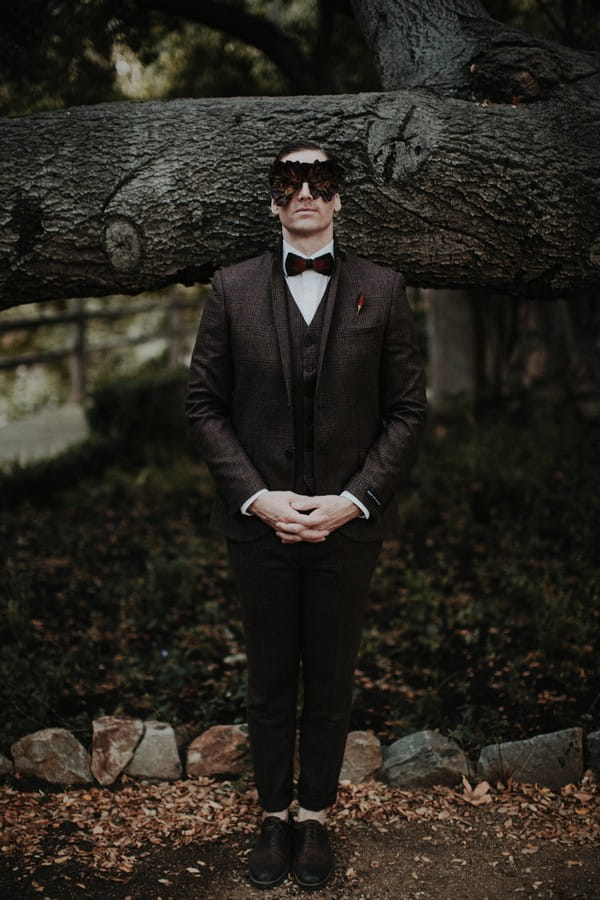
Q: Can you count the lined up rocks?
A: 9